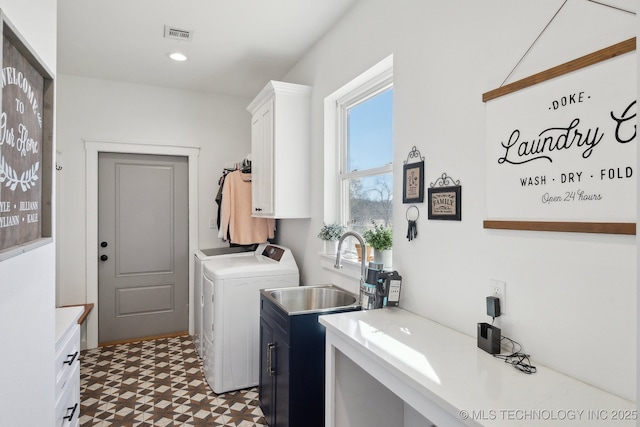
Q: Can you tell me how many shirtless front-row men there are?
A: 0